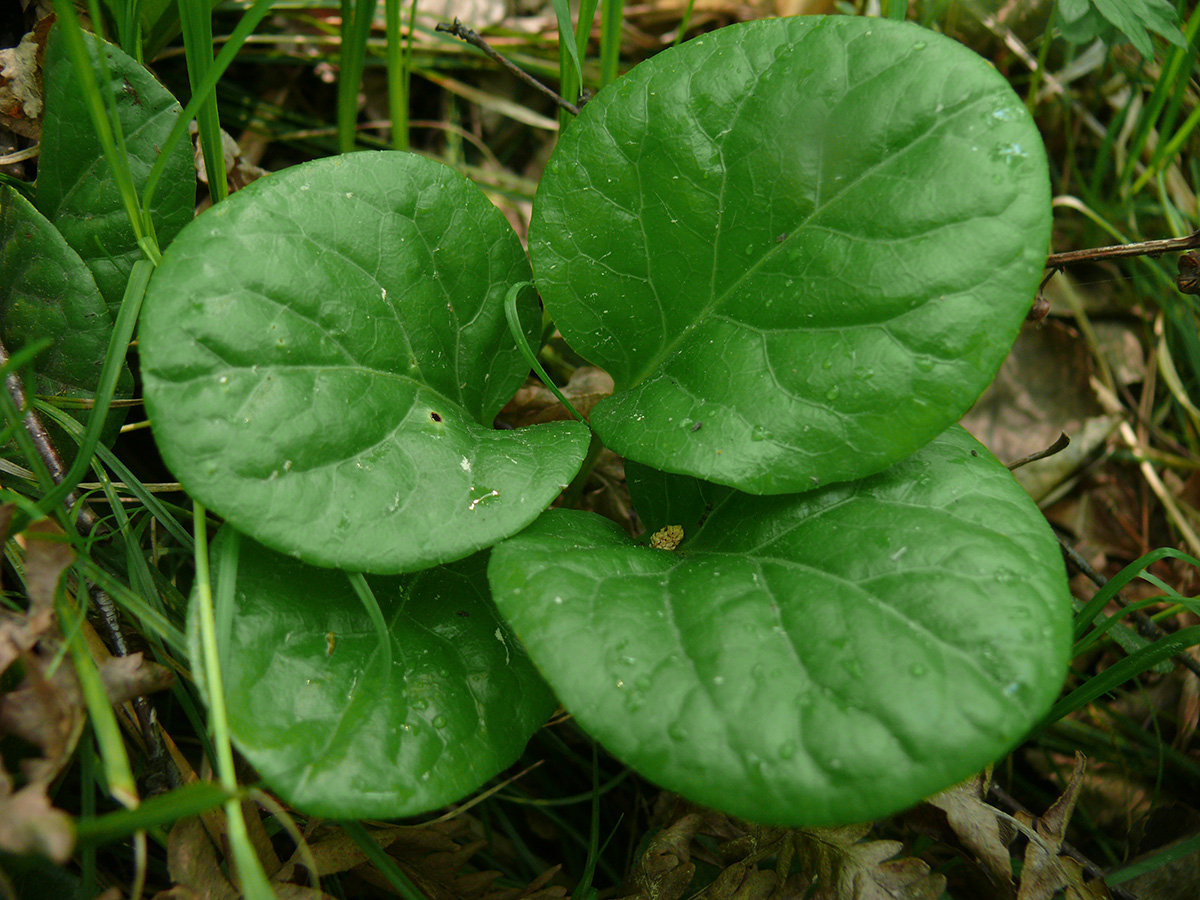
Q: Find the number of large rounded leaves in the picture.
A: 4